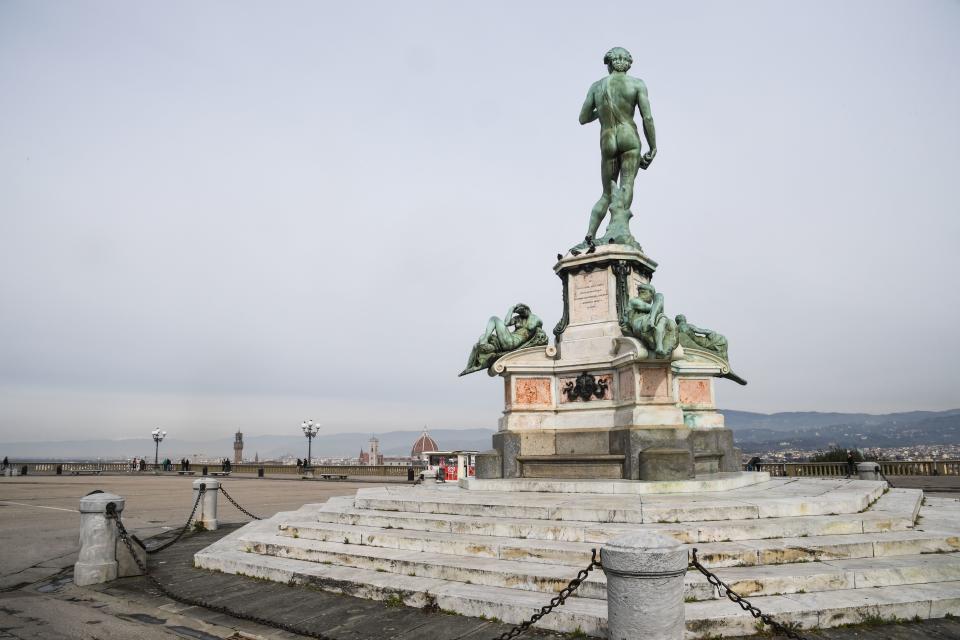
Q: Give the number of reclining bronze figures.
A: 3